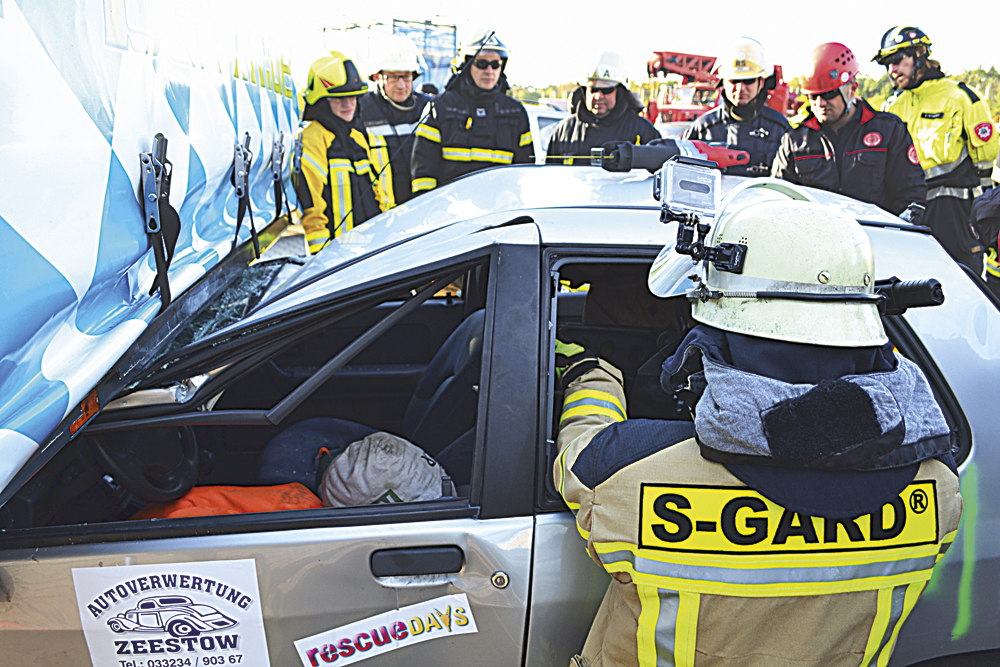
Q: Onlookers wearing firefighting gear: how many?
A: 7